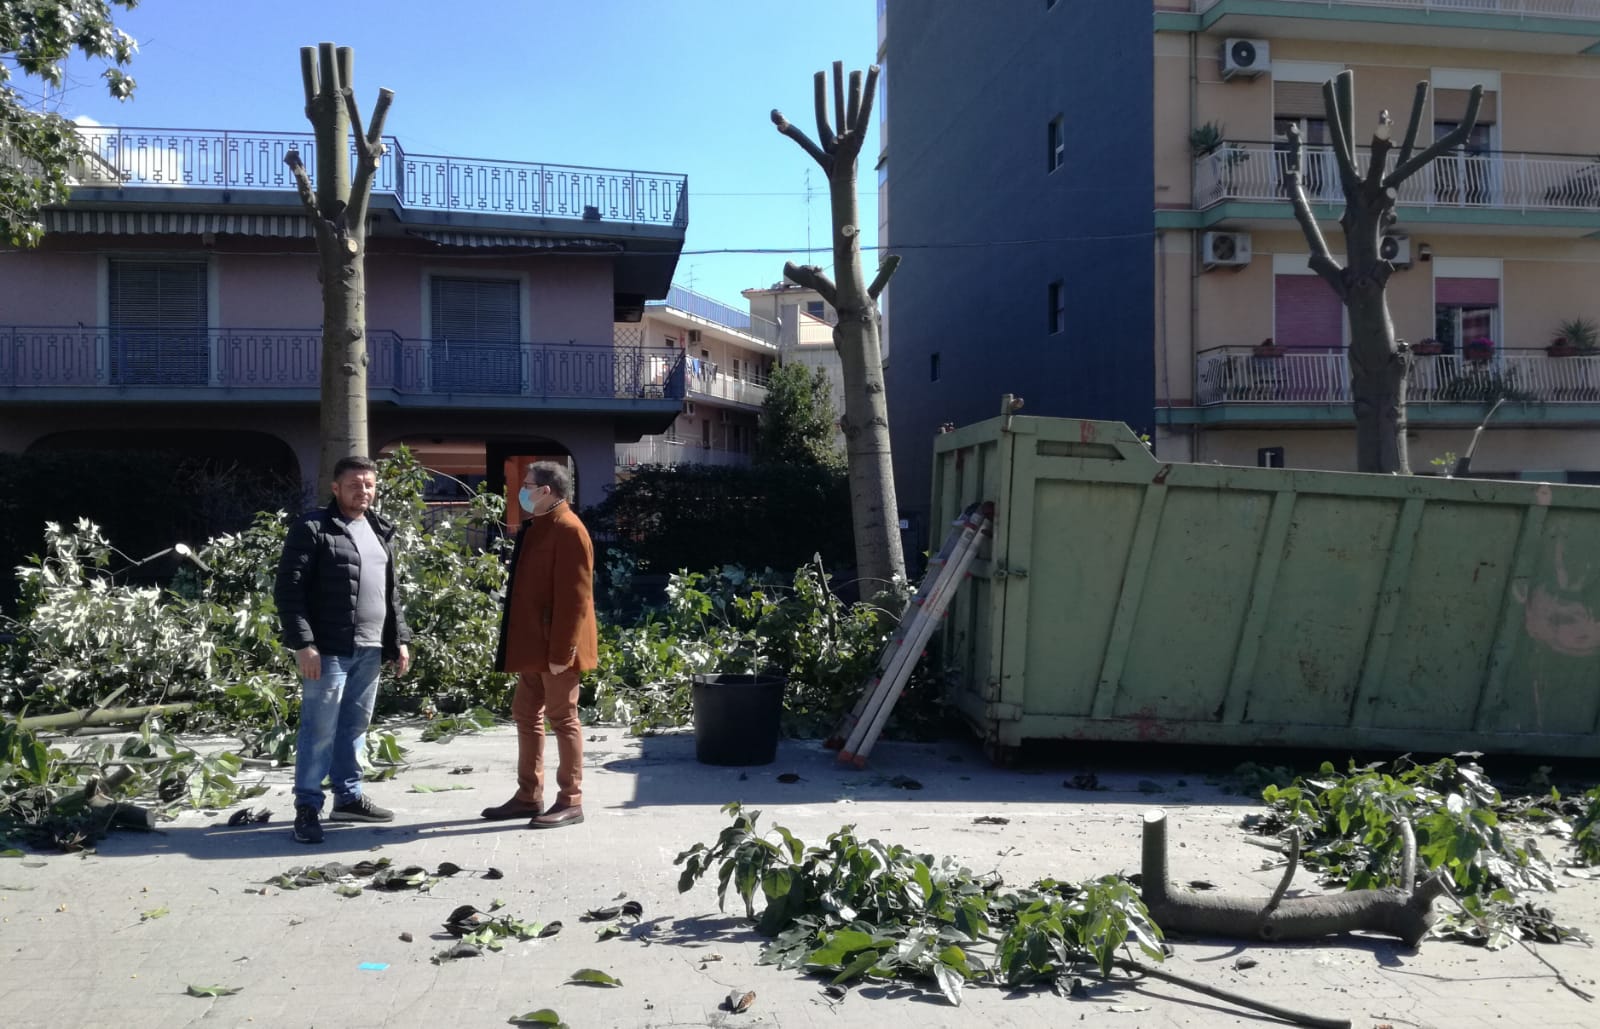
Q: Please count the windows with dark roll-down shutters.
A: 2